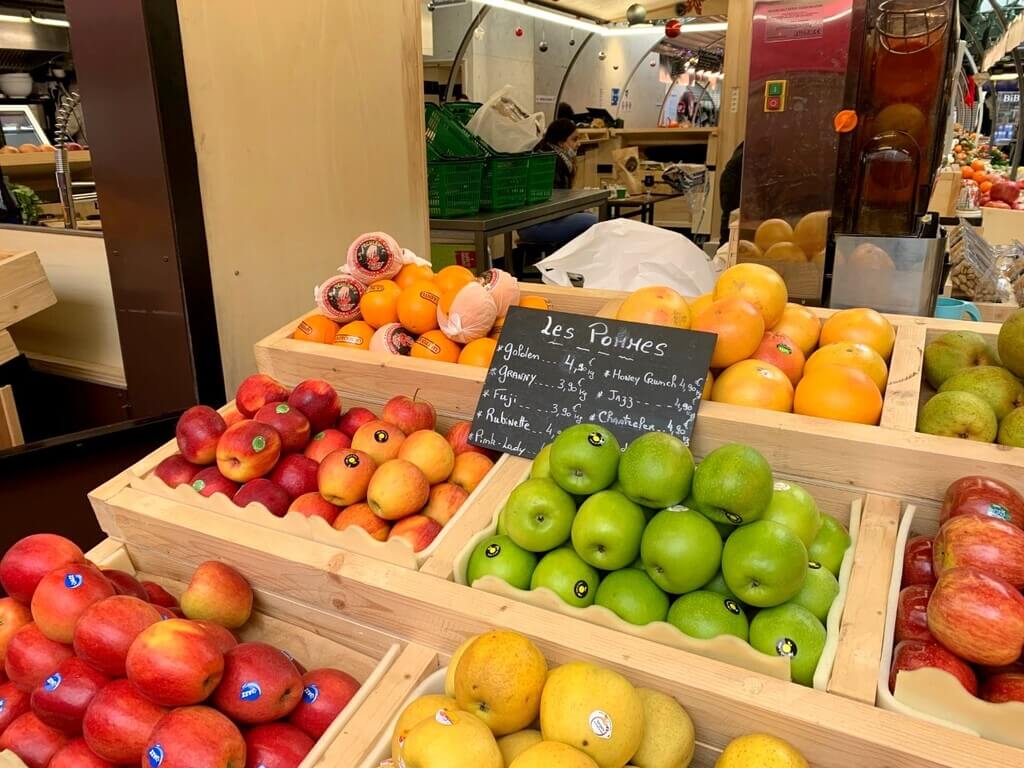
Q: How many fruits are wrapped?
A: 5